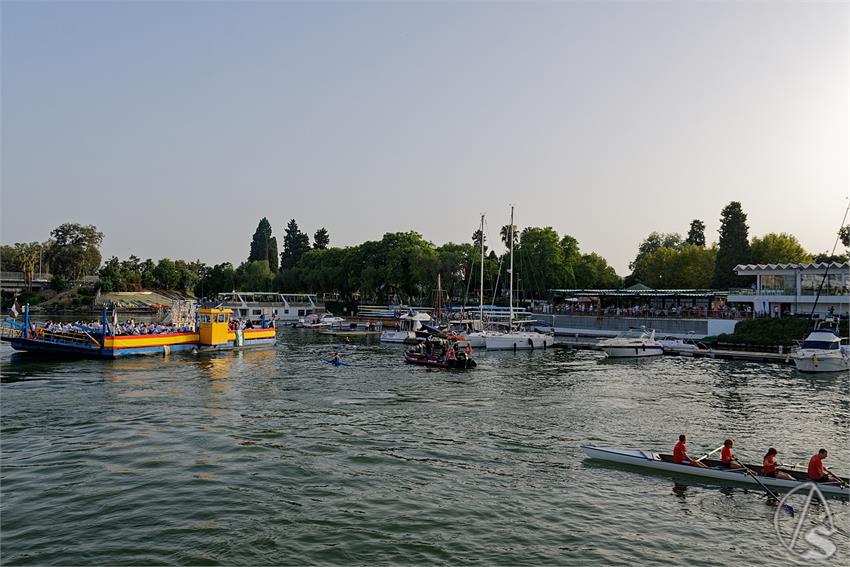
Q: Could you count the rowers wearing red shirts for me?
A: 4